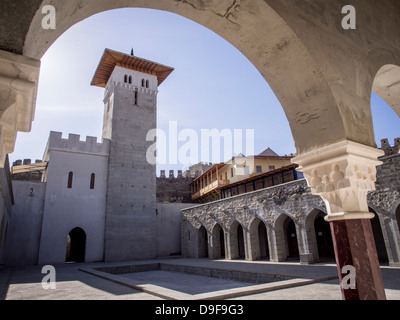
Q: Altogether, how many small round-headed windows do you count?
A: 6